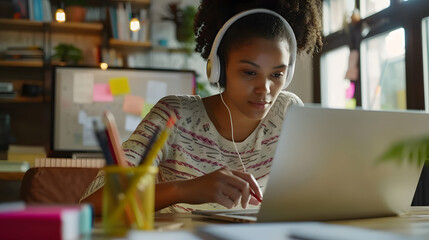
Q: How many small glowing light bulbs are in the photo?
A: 3